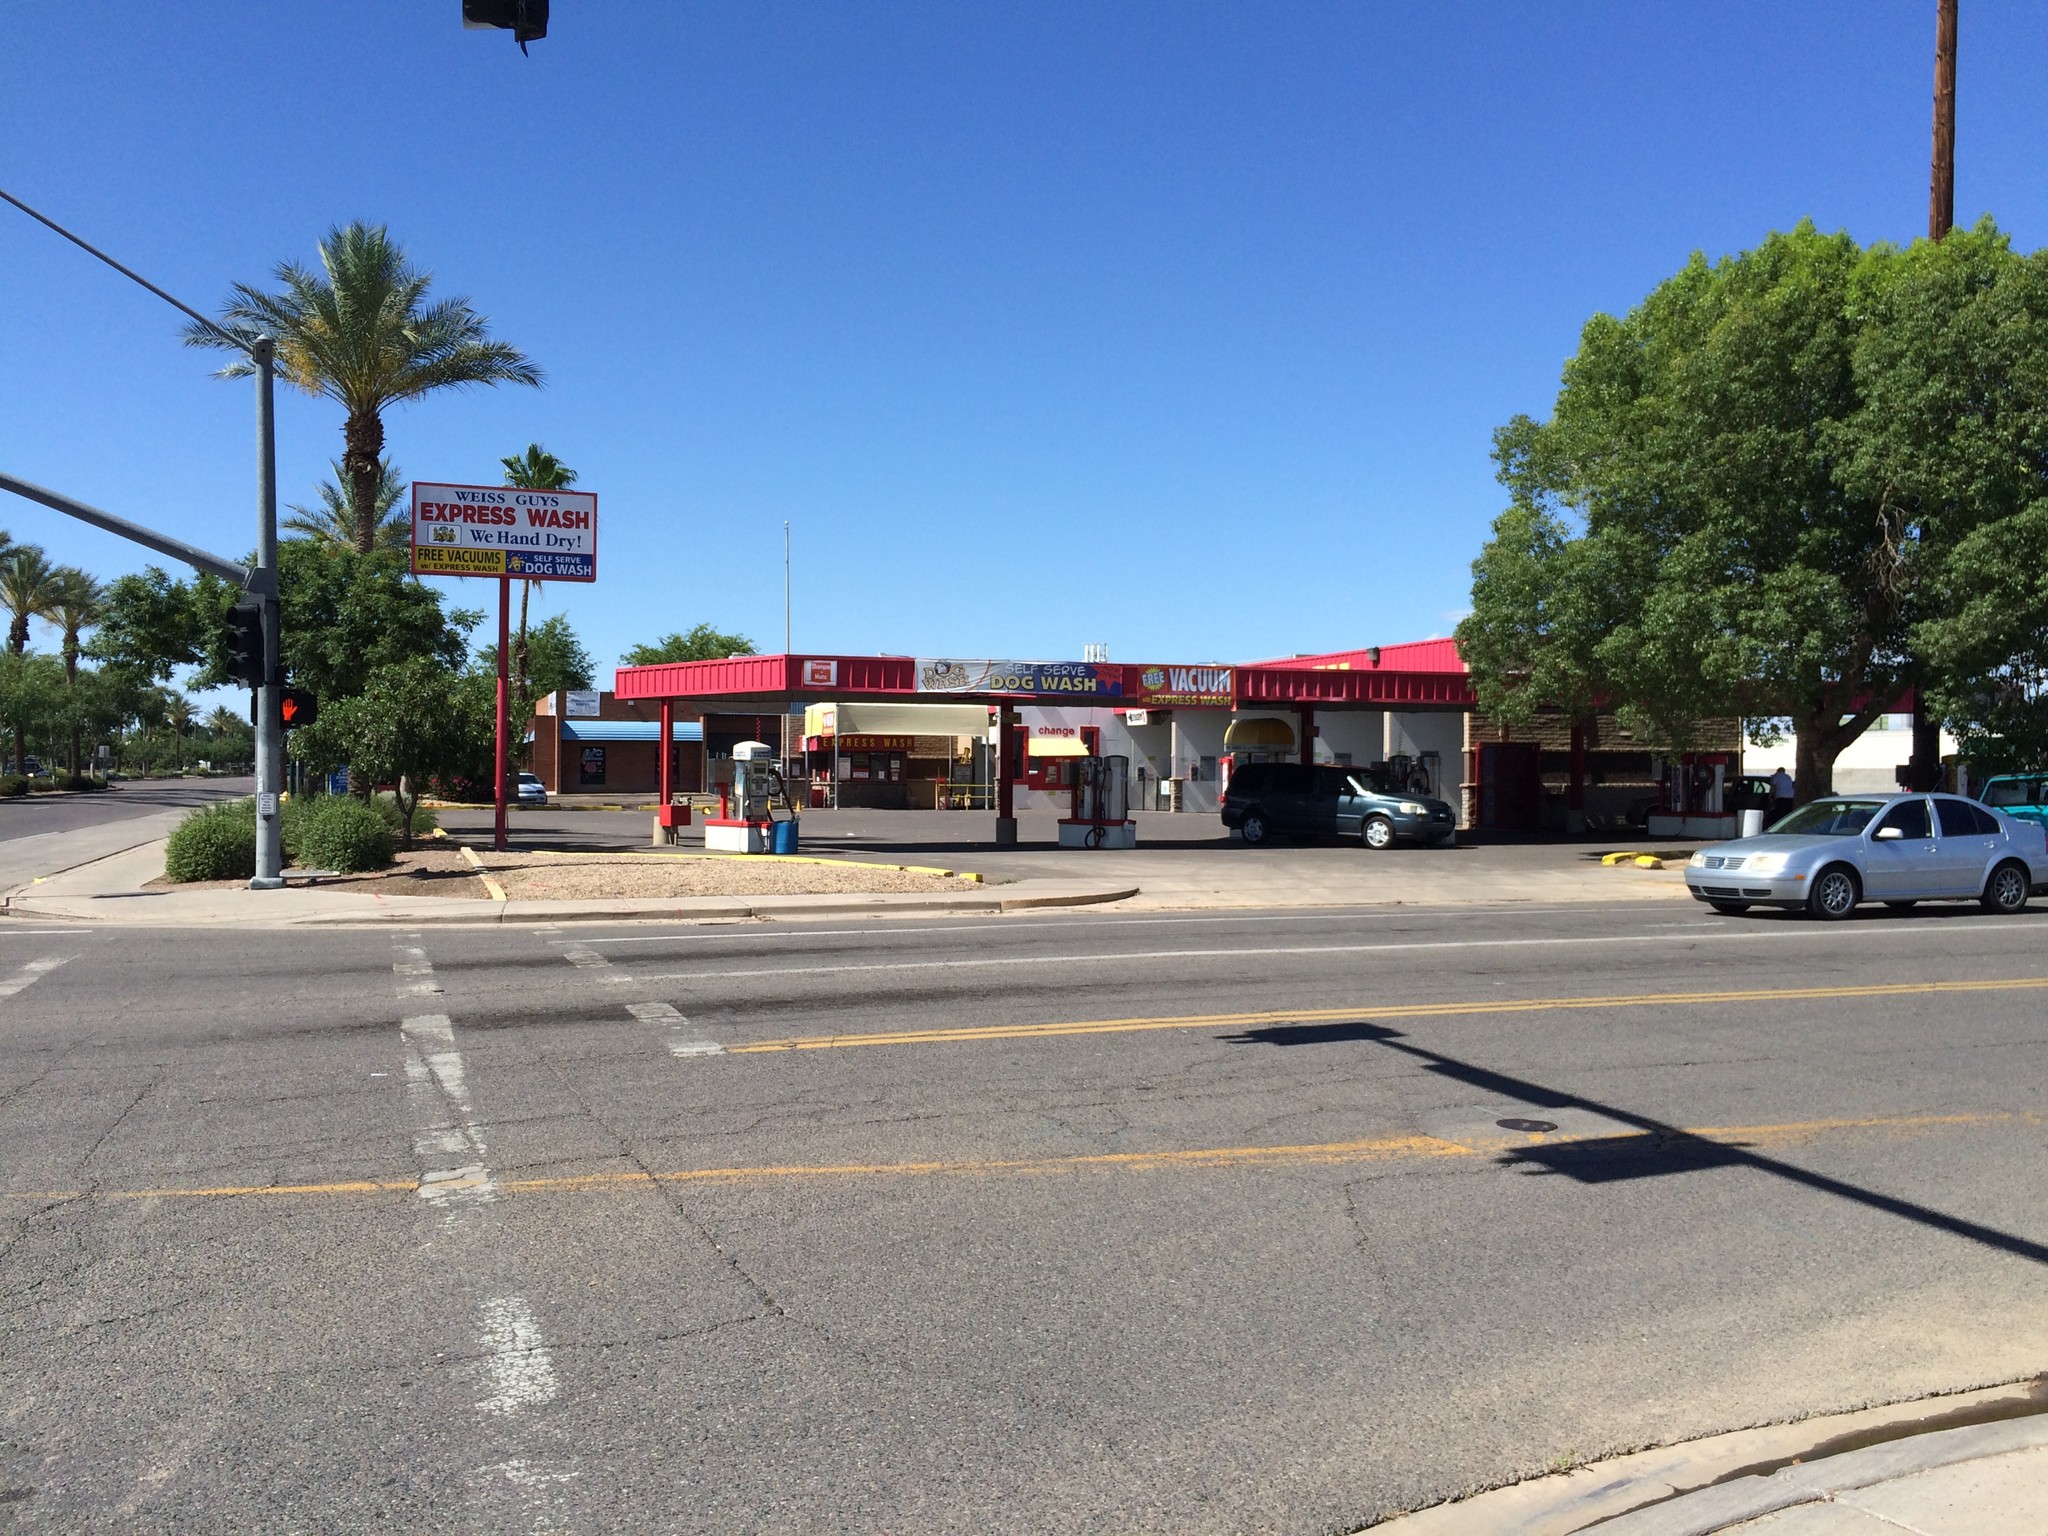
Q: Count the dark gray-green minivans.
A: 1